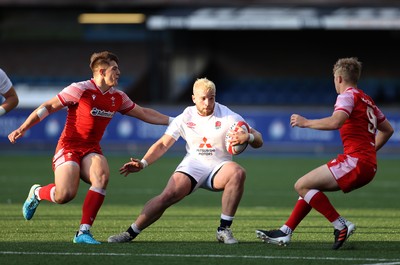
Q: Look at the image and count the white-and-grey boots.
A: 2